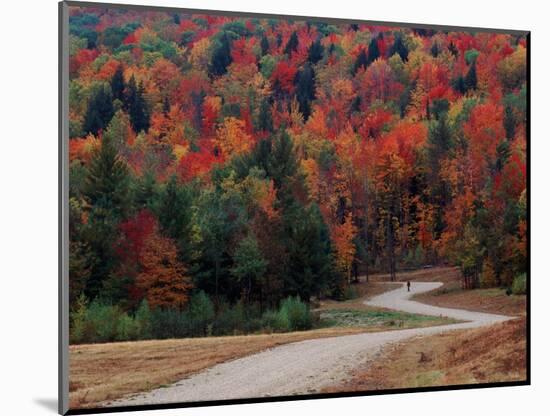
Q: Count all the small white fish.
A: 0